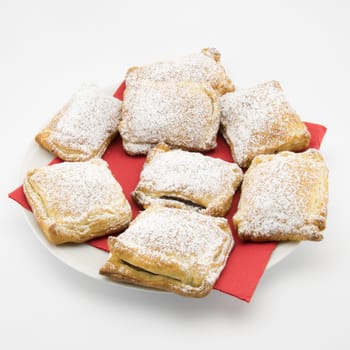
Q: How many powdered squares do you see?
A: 8